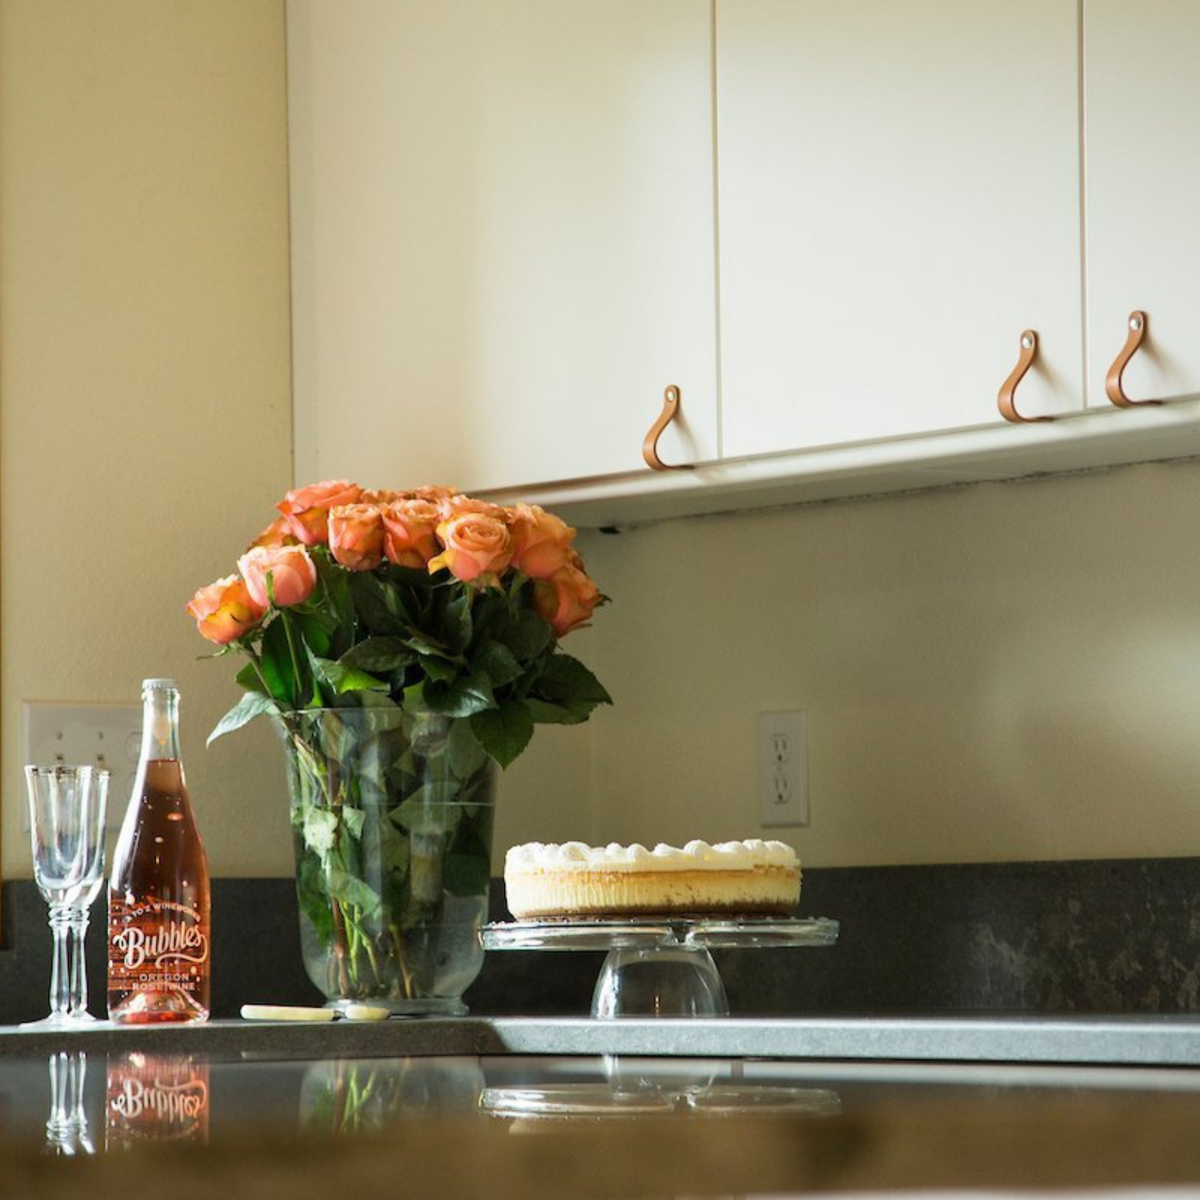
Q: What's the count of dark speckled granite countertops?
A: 1